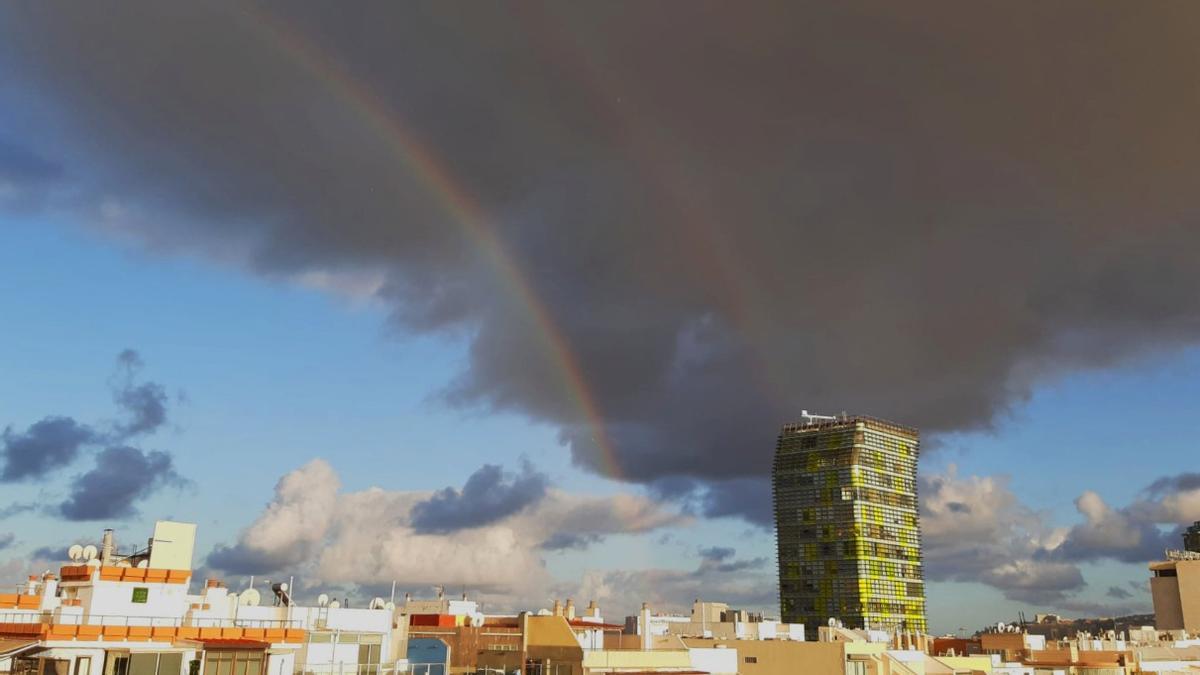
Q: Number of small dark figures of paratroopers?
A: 0